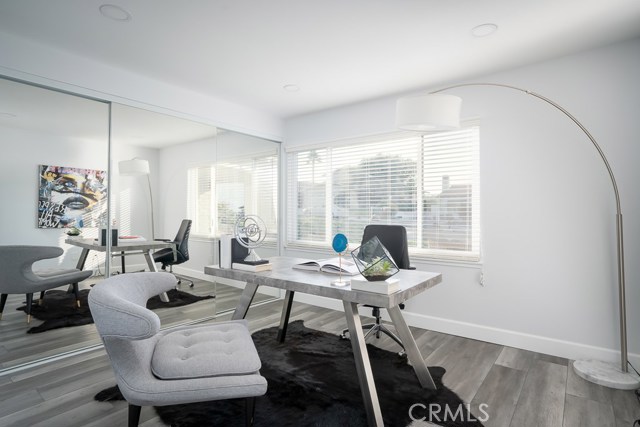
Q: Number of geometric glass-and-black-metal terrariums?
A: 1